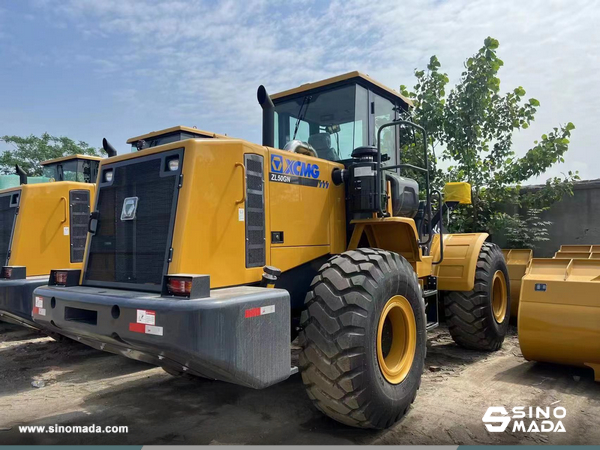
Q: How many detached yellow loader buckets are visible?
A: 4